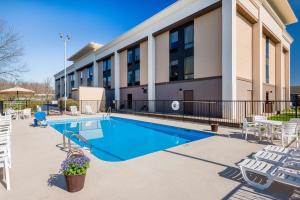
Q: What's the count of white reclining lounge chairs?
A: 3